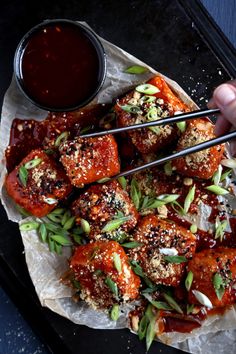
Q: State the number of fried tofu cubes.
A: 8